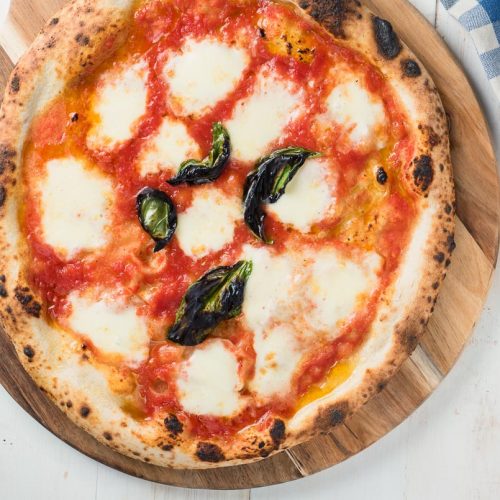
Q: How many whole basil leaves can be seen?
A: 4